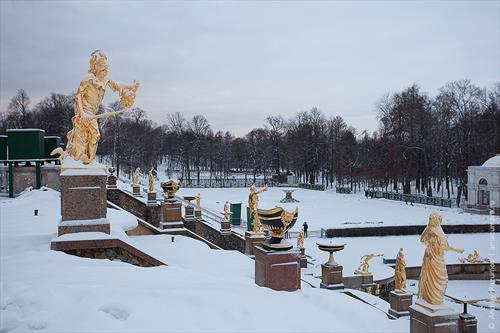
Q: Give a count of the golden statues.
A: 11